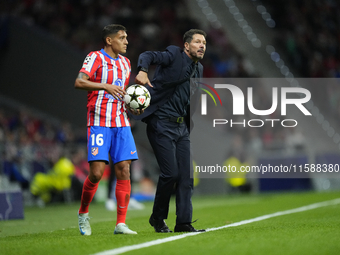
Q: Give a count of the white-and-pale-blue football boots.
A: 2